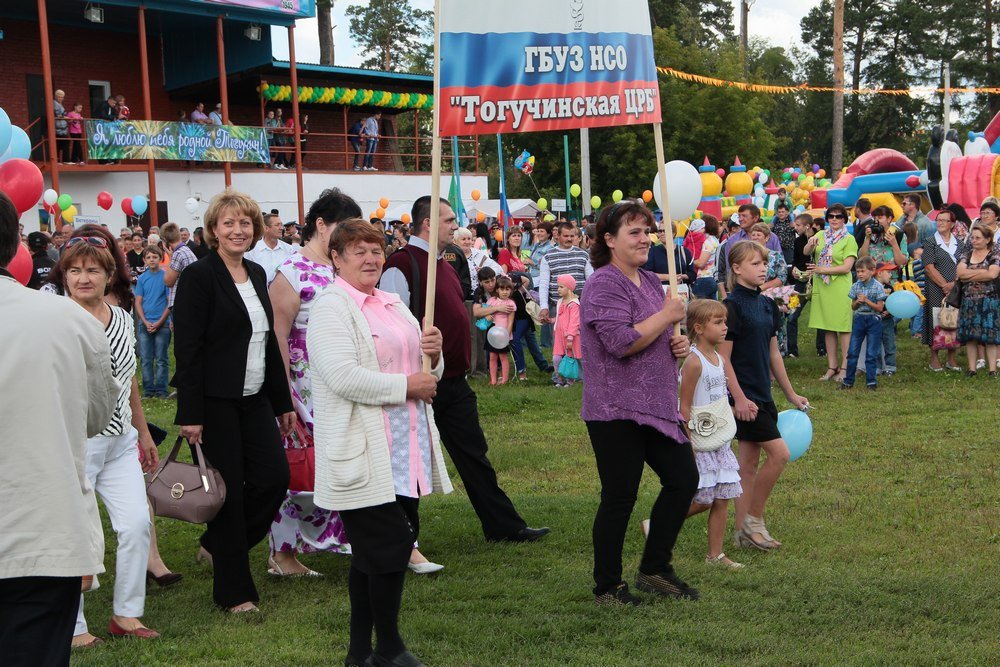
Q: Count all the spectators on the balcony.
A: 13